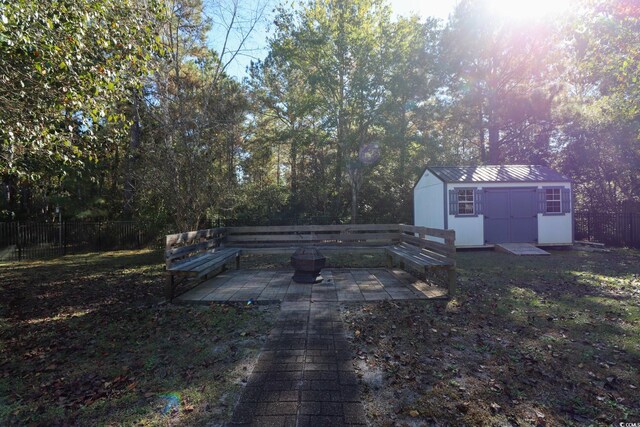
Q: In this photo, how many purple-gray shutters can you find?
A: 4